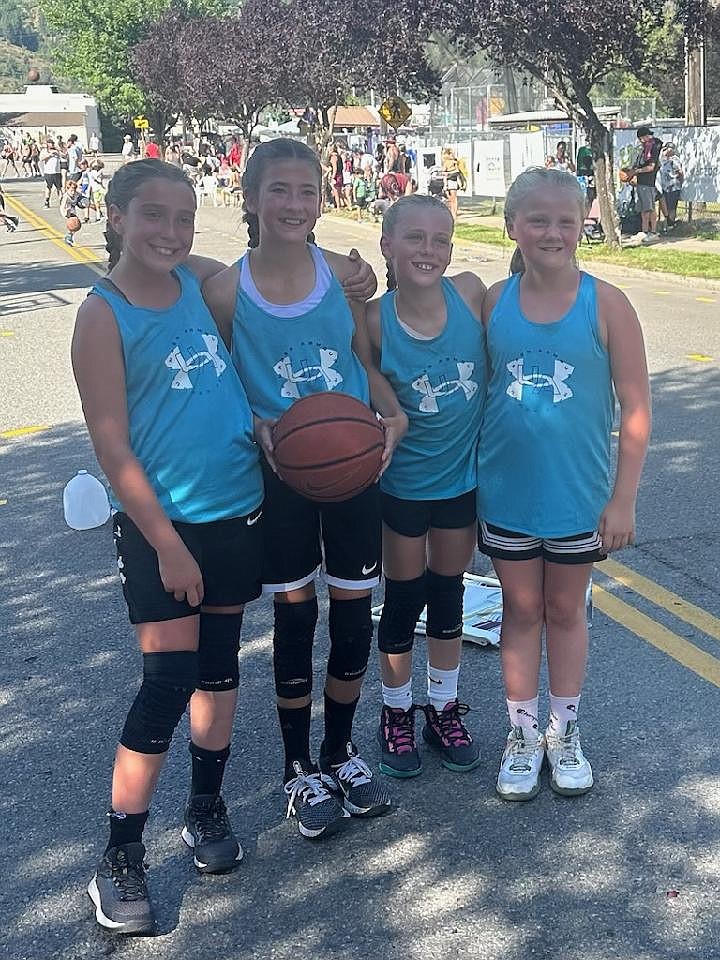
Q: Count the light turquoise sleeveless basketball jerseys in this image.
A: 4